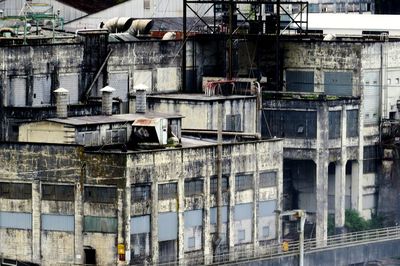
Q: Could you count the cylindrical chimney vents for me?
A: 3